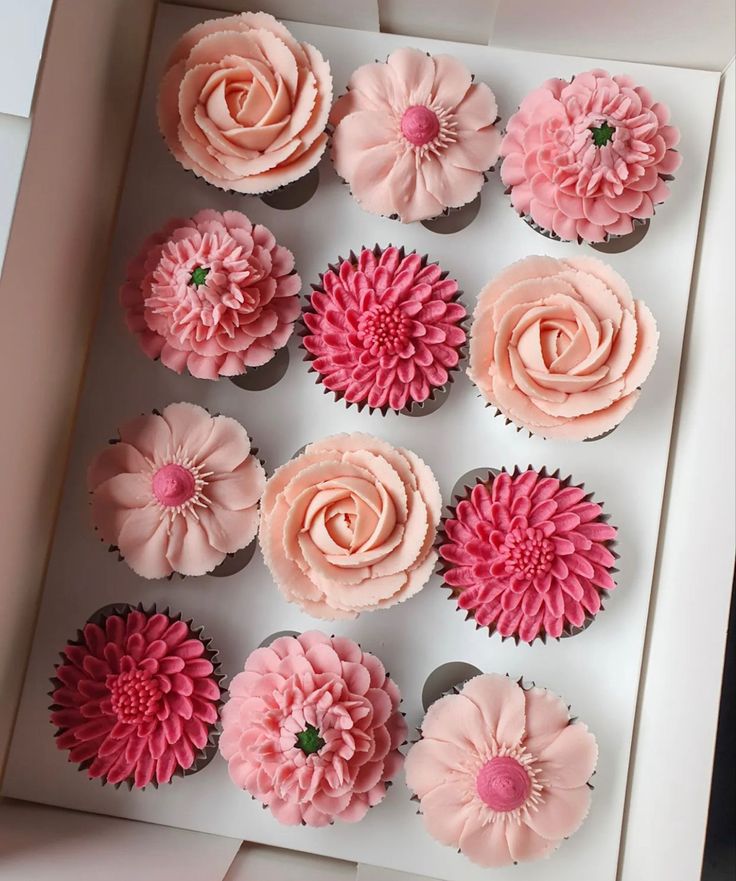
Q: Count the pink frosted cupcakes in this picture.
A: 12